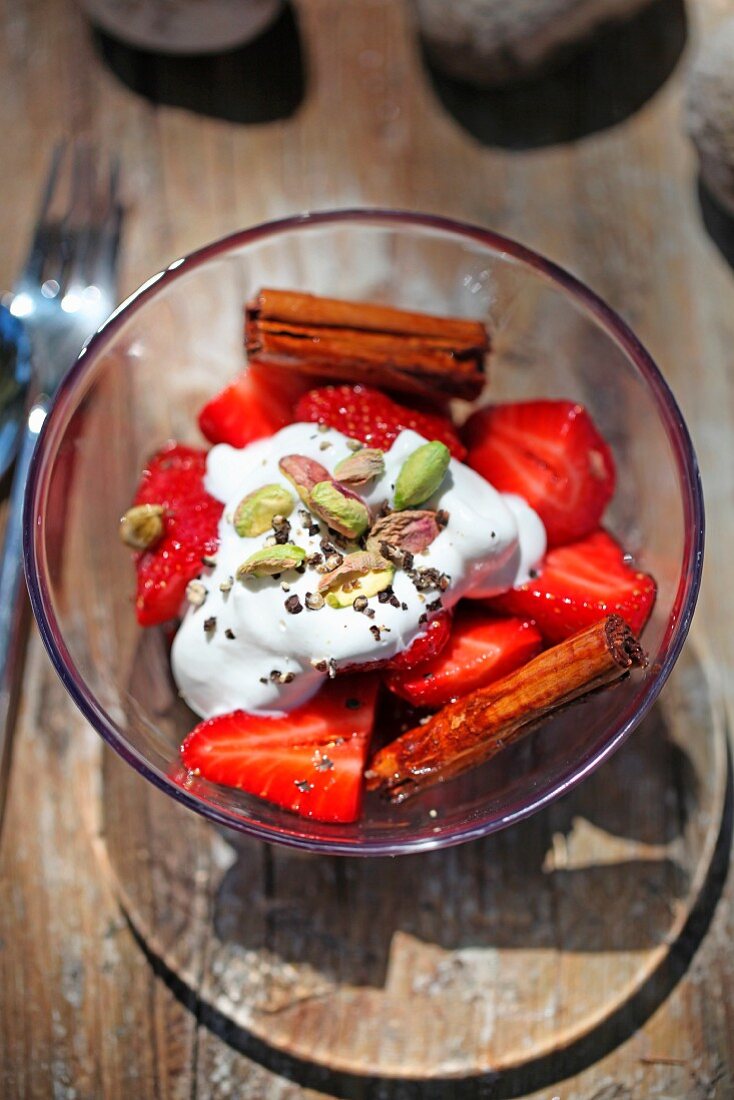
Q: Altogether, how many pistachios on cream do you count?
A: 8